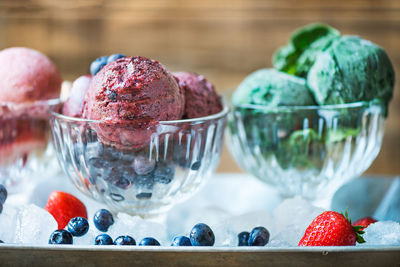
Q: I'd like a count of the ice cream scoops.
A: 6